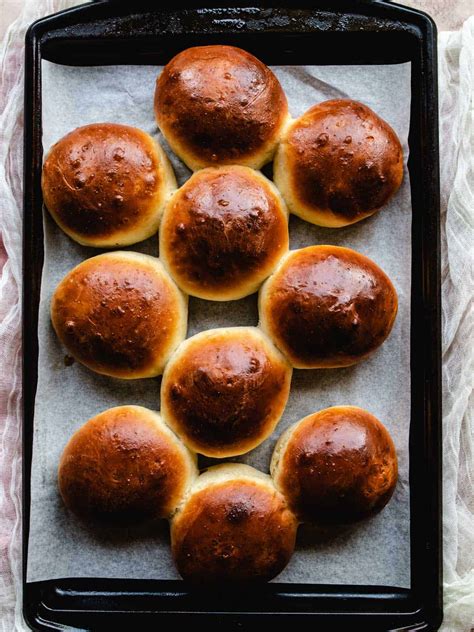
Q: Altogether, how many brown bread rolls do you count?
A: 10